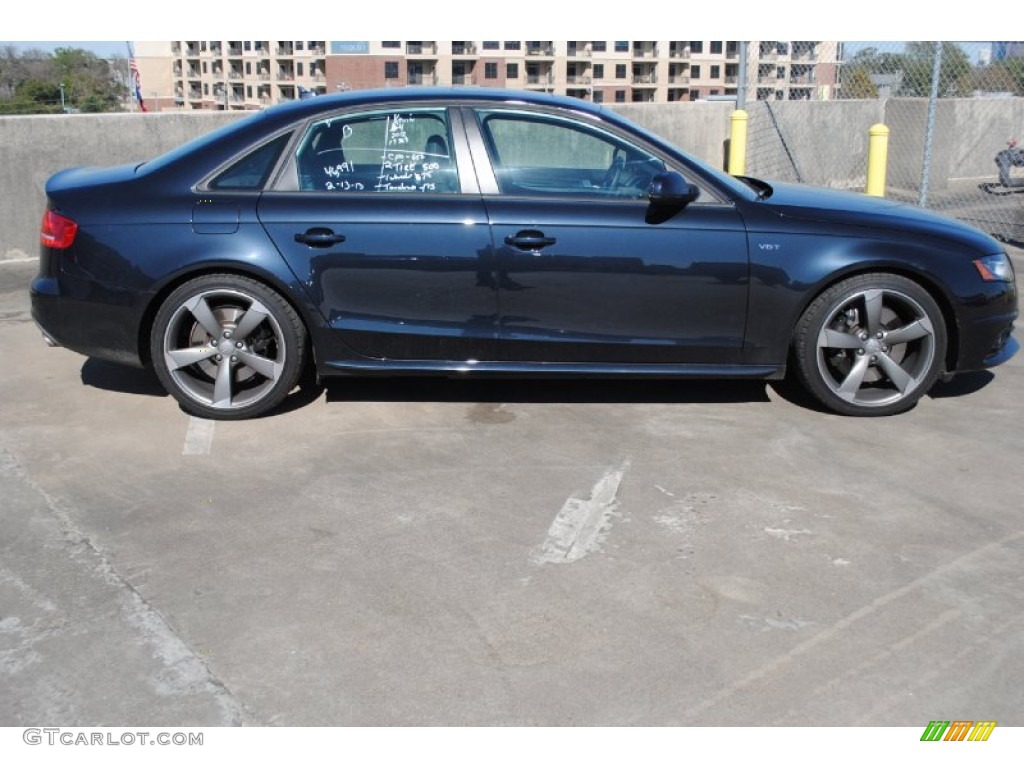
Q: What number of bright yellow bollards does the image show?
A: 2